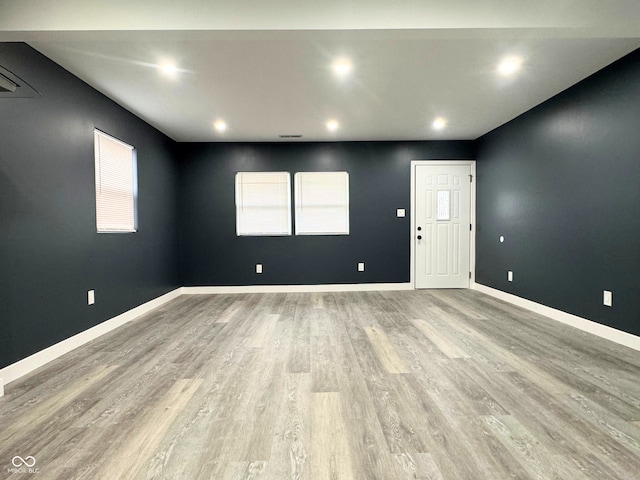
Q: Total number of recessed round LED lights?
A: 6